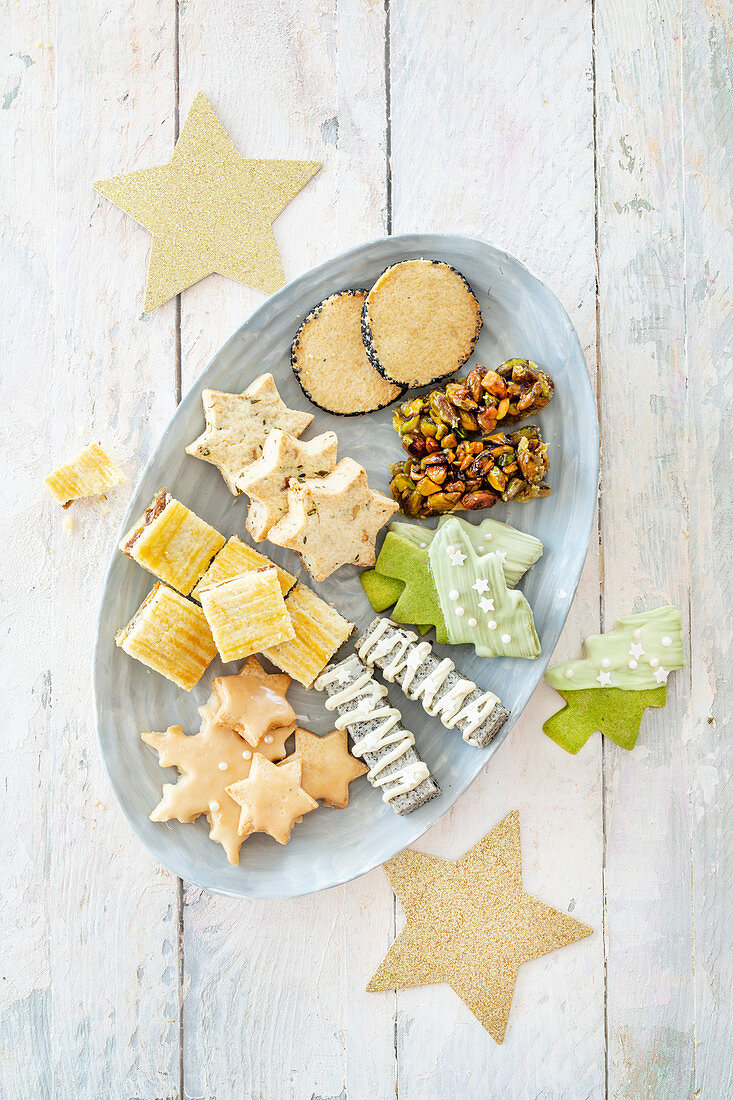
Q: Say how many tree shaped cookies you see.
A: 3